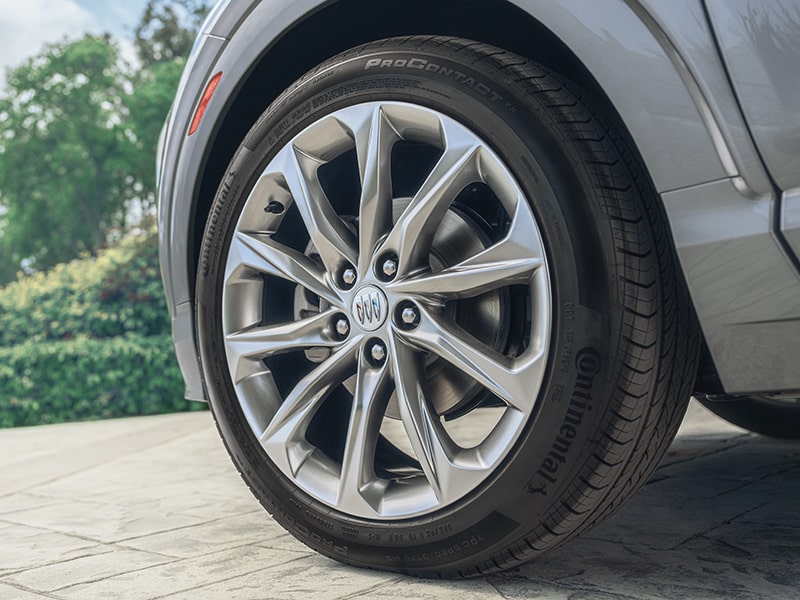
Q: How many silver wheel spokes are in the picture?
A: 10